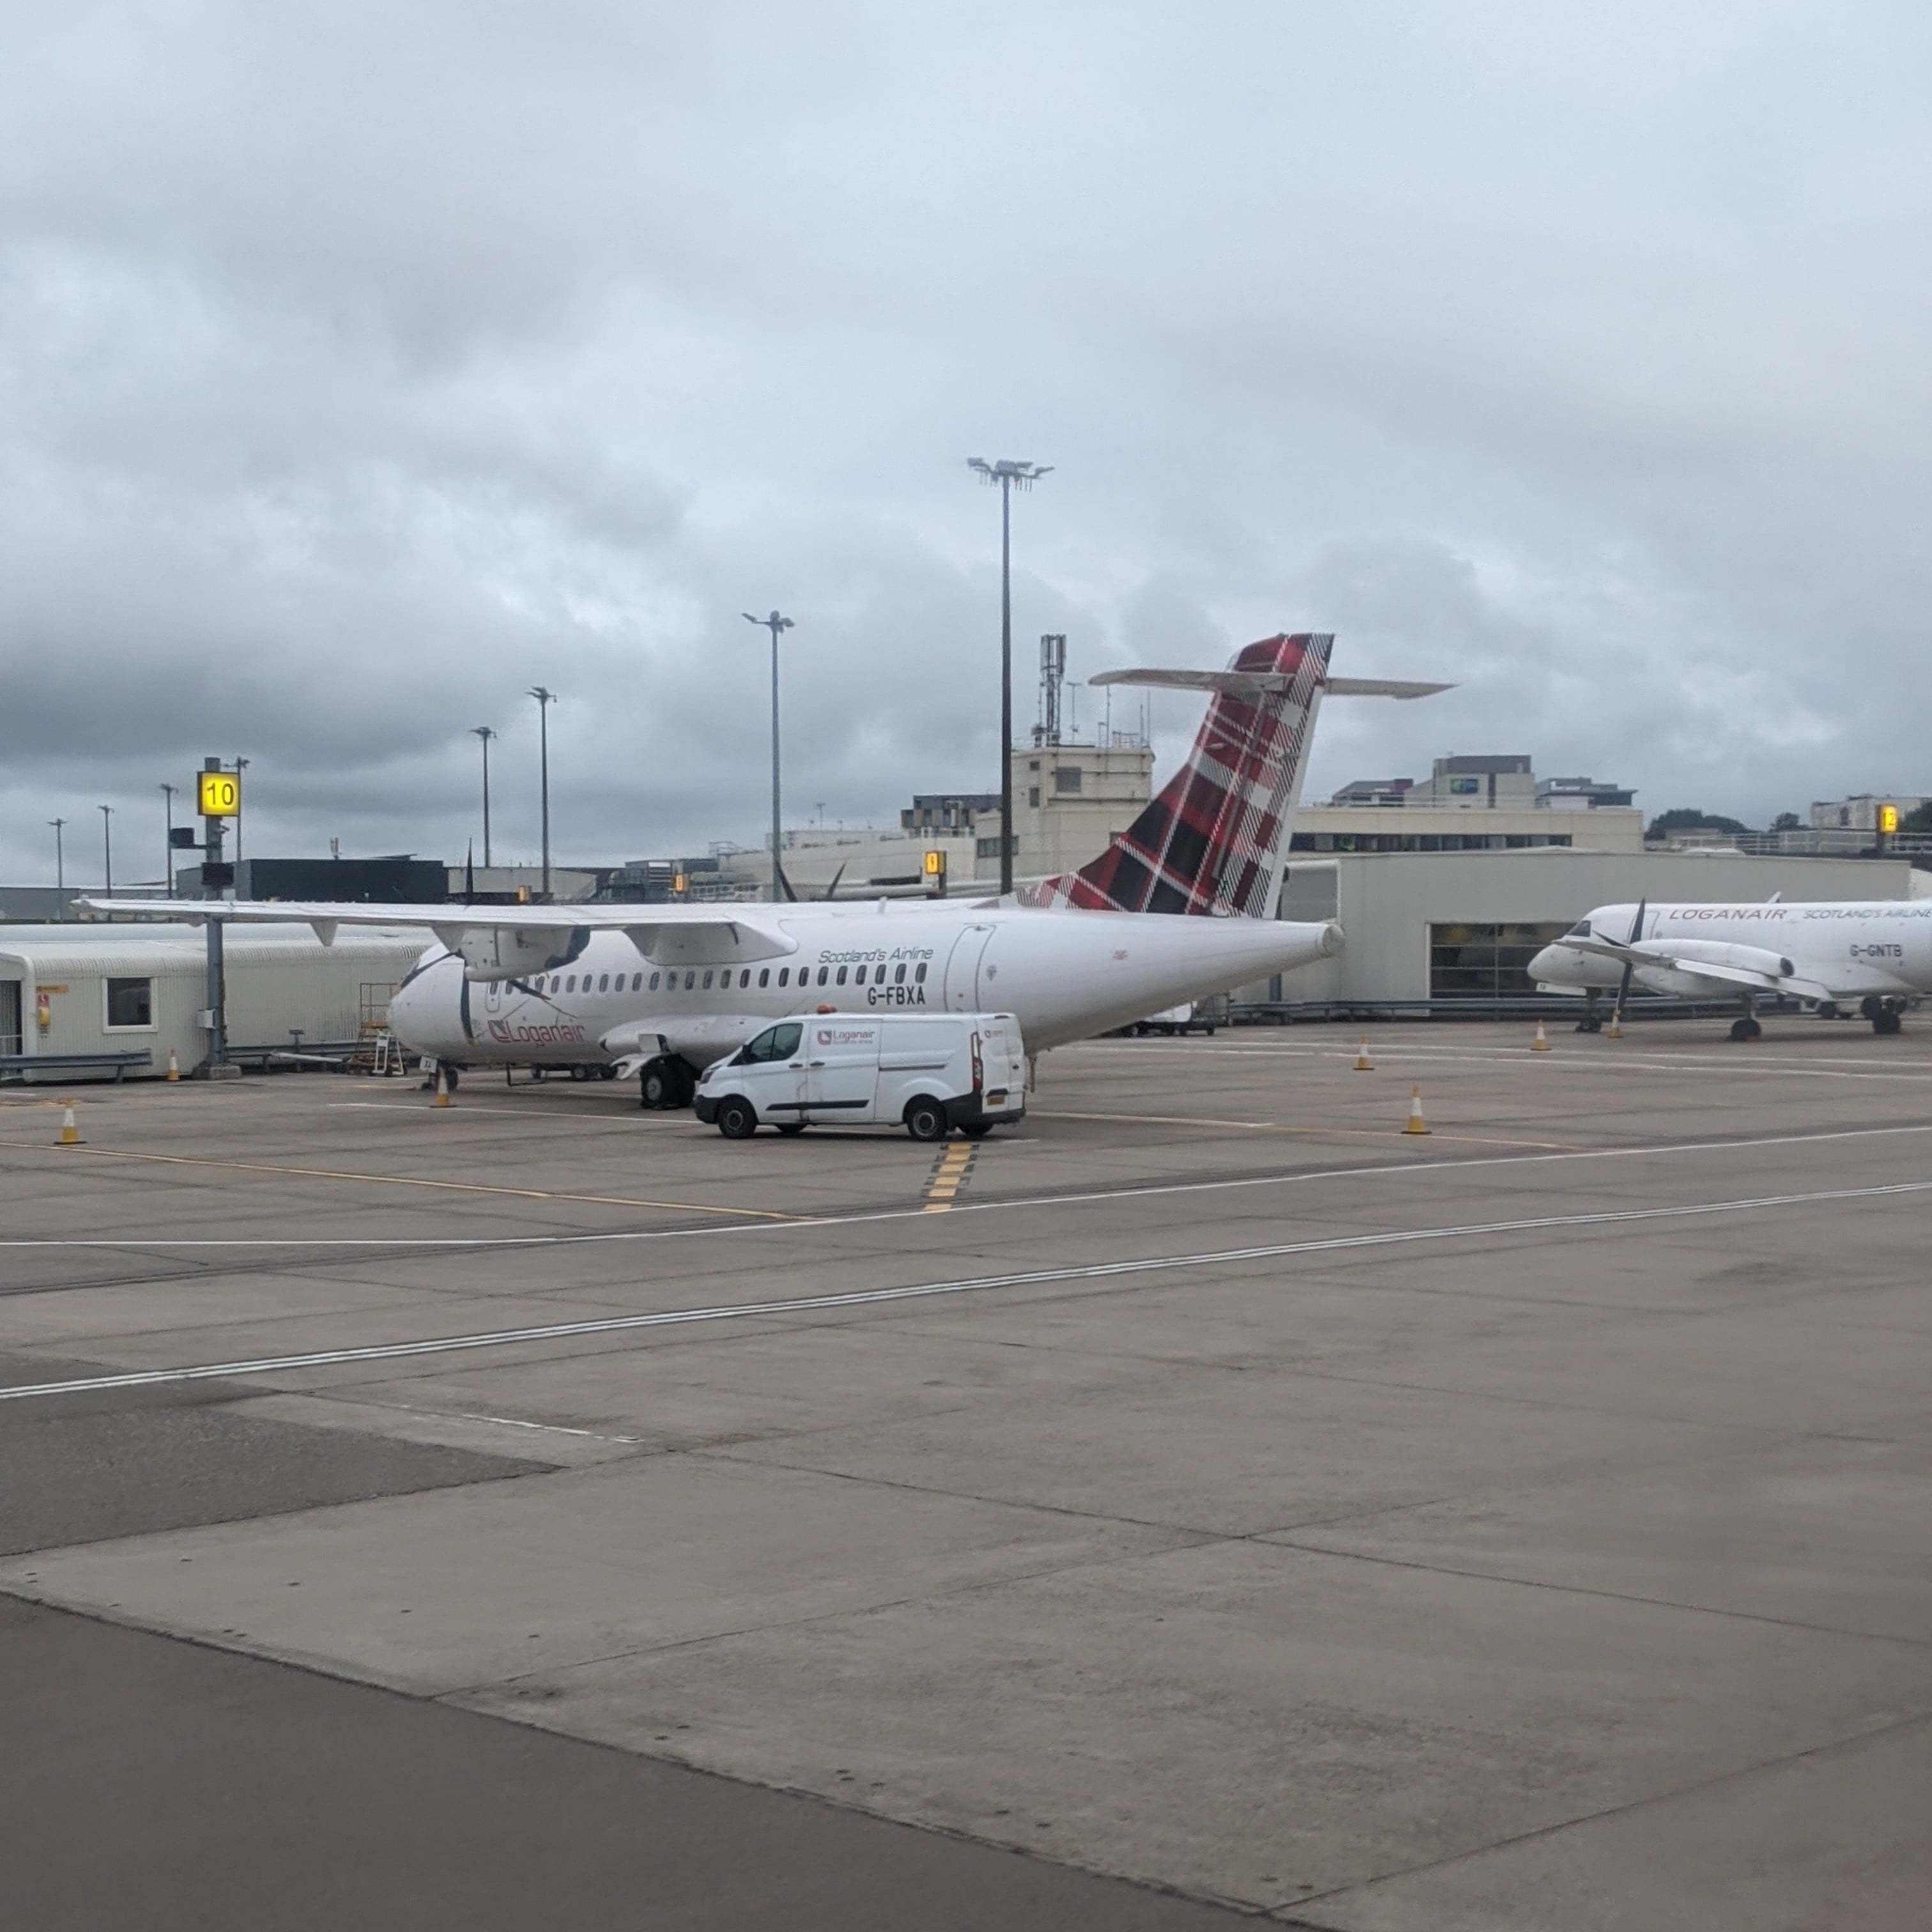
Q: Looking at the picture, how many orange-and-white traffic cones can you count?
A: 7